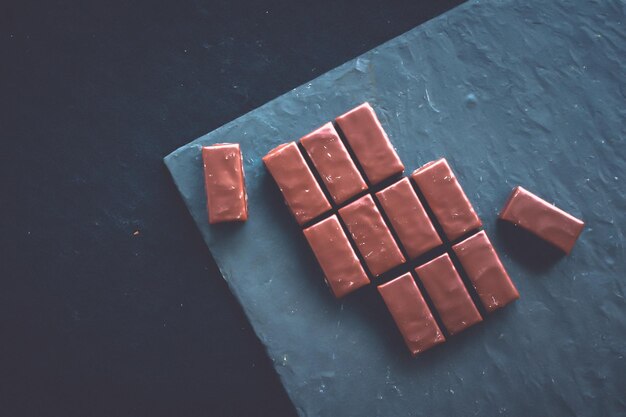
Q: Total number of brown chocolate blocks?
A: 12